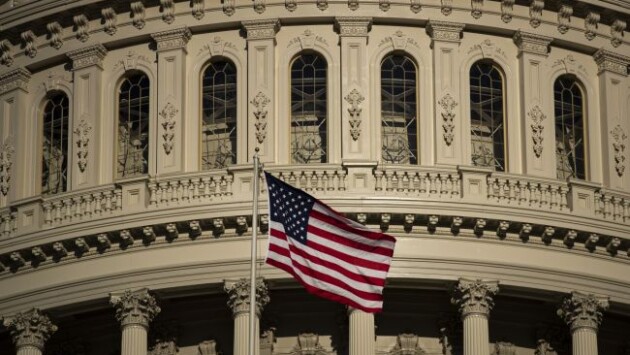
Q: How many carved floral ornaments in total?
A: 8